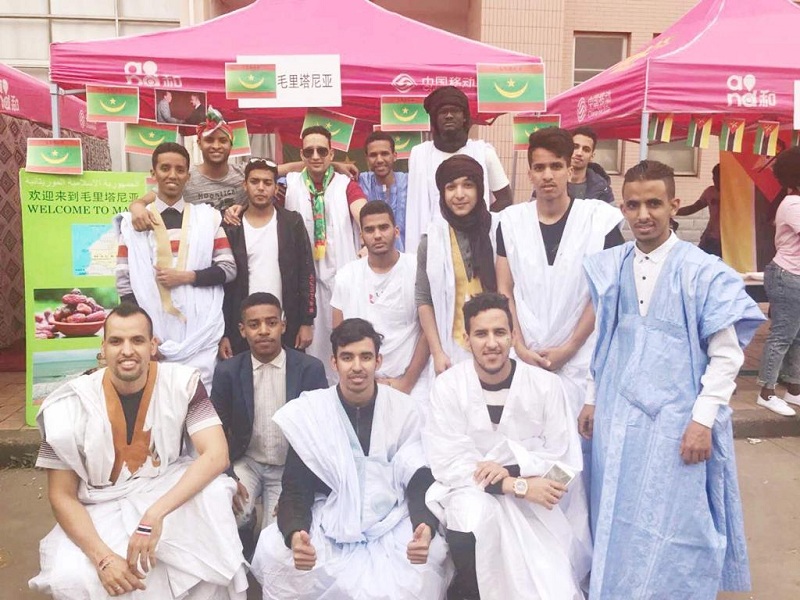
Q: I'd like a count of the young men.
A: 15